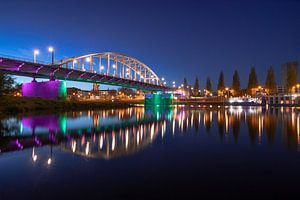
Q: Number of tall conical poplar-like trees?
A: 7